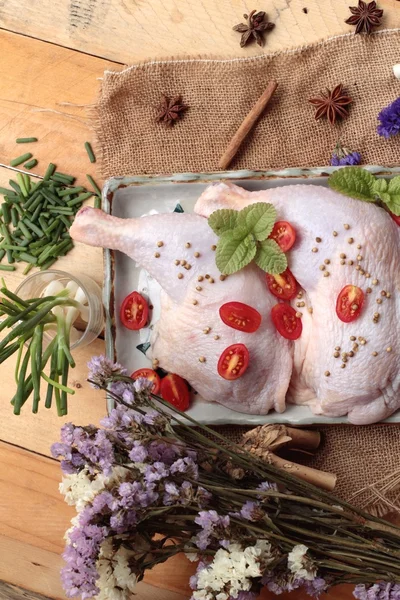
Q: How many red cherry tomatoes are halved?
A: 9